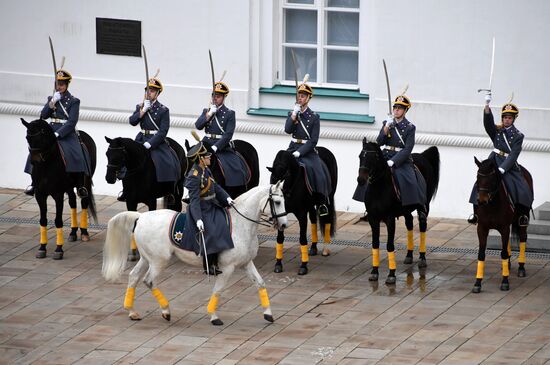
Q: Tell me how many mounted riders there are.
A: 7